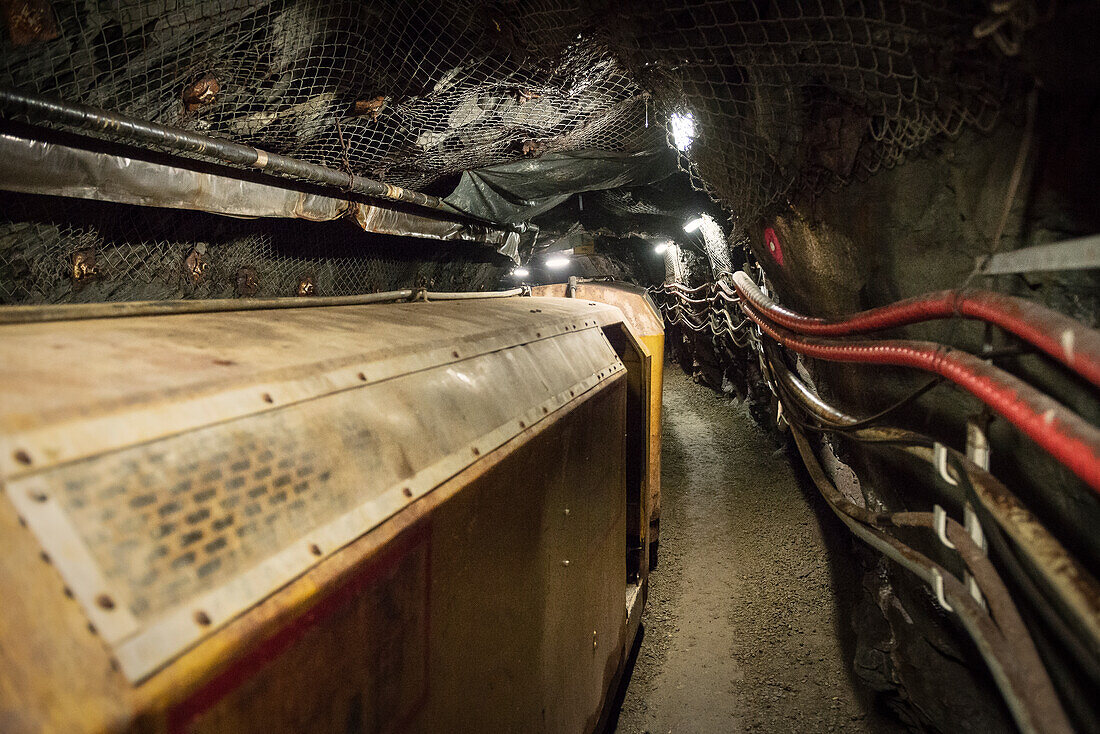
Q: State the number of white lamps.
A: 5